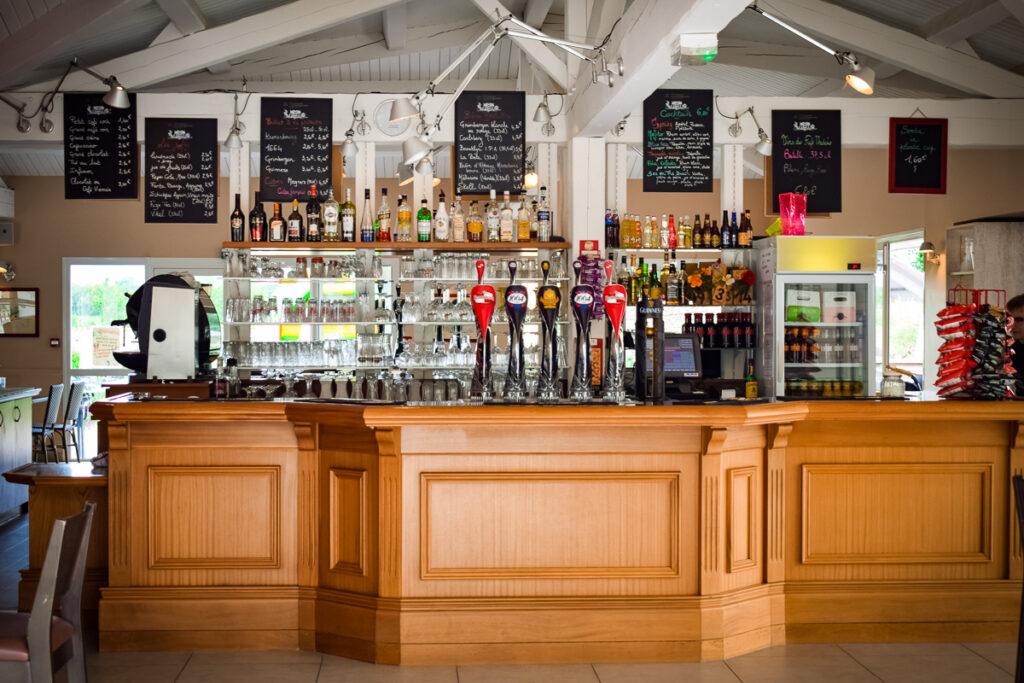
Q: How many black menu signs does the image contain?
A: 7